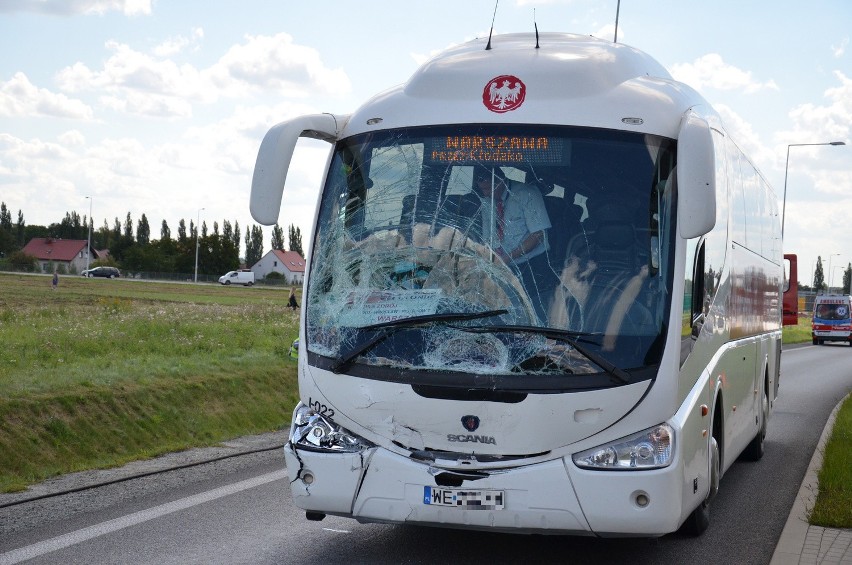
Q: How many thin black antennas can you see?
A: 2